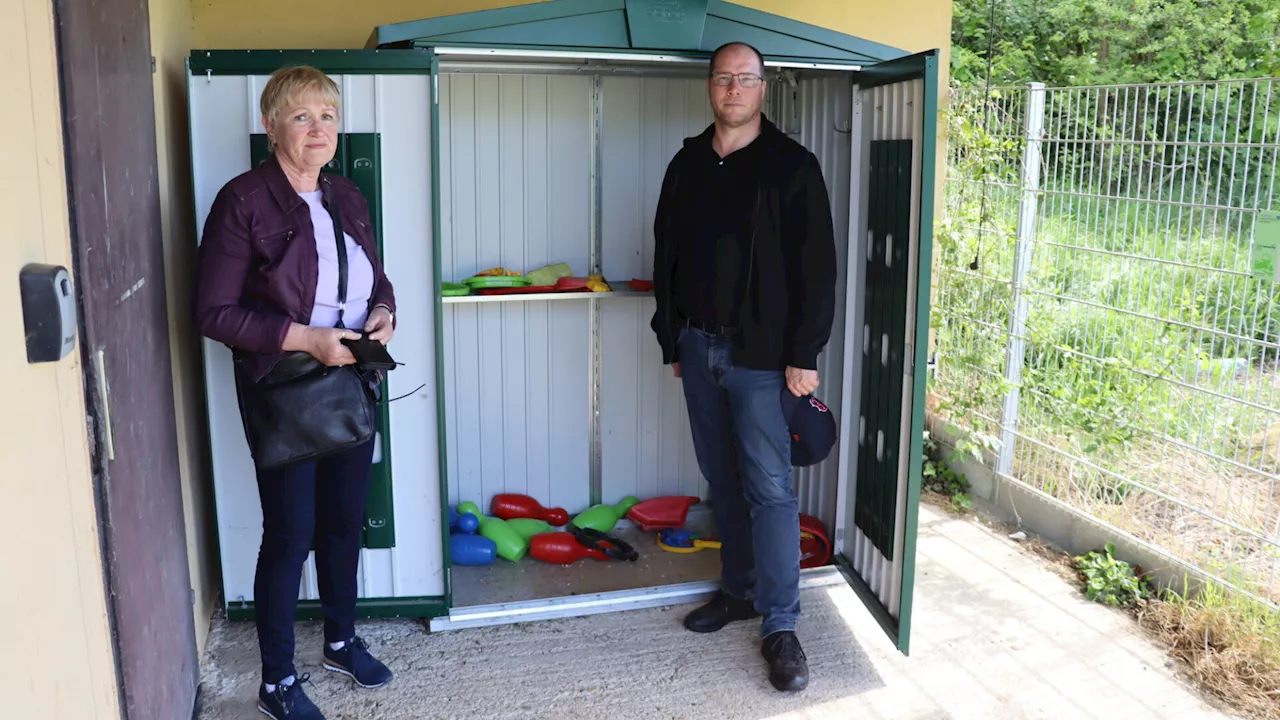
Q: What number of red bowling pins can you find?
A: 2